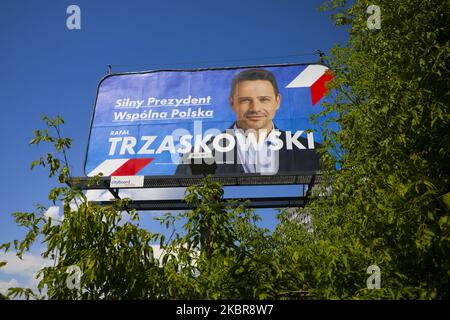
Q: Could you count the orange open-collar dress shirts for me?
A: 0